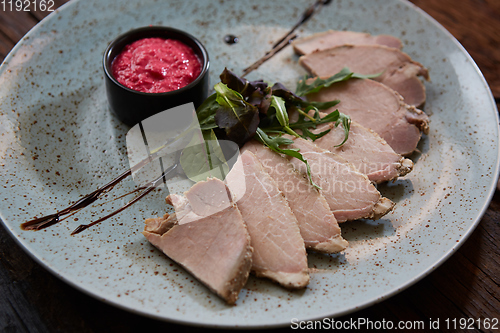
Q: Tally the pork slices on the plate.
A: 8